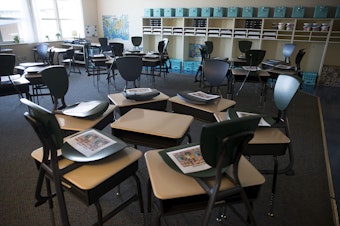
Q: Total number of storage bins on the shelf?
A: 14